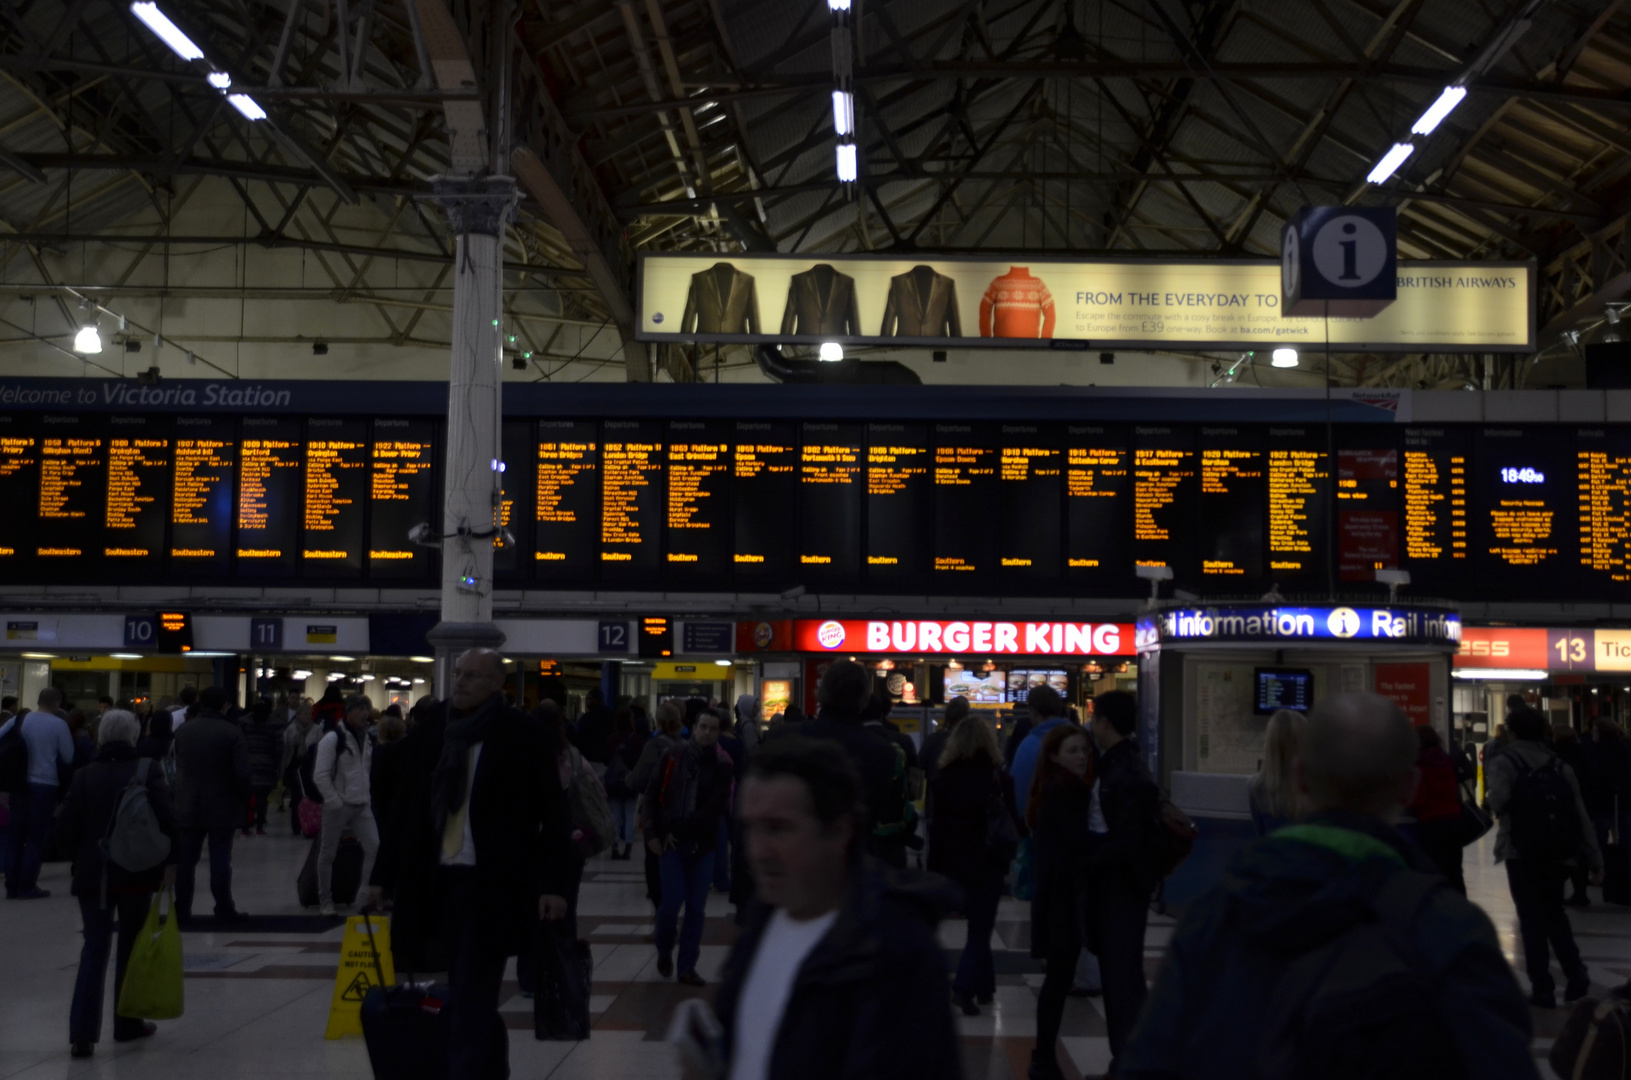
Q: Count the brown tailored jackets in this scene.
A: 3